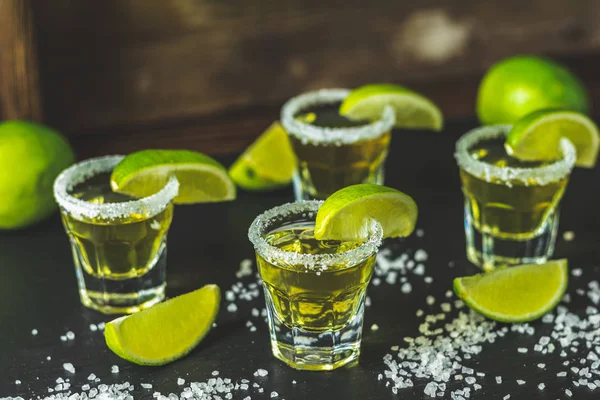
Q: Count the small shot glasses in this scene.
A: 4